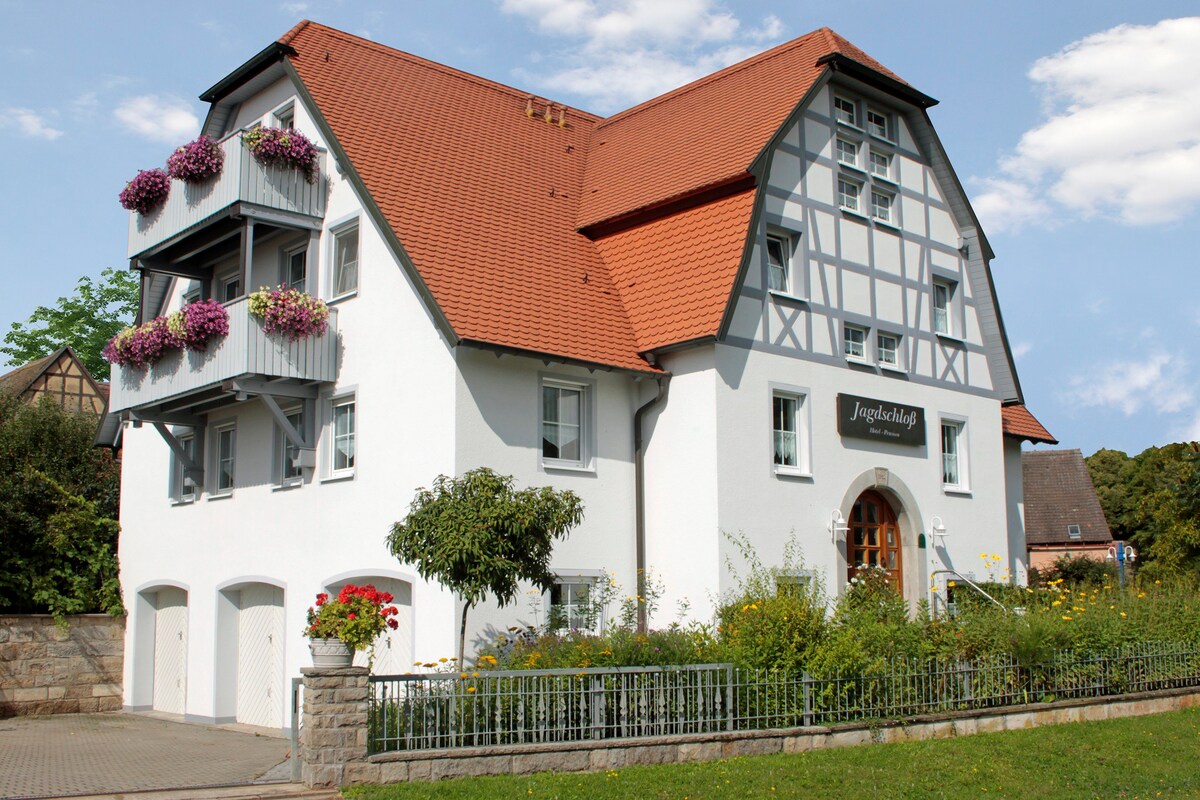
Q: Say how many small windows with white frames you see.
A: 8